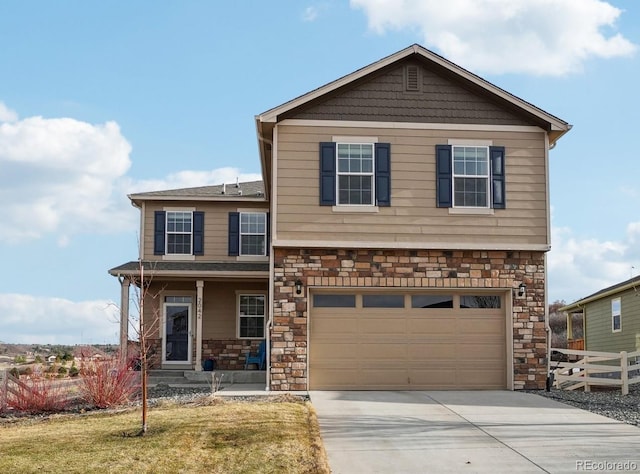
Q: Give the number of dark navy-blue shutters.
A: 8